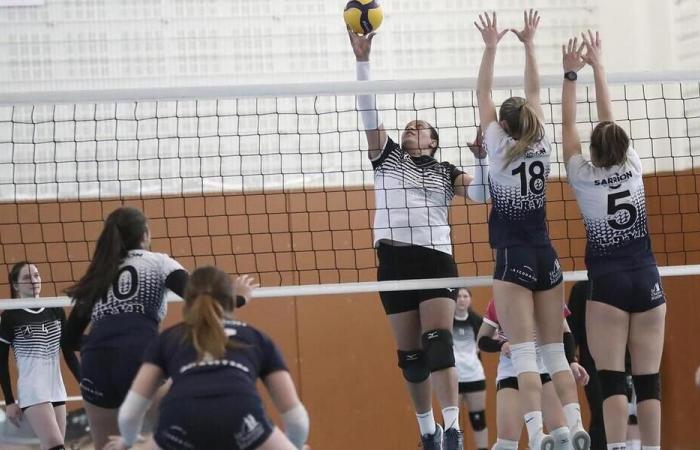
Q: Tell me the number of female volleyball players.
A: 8